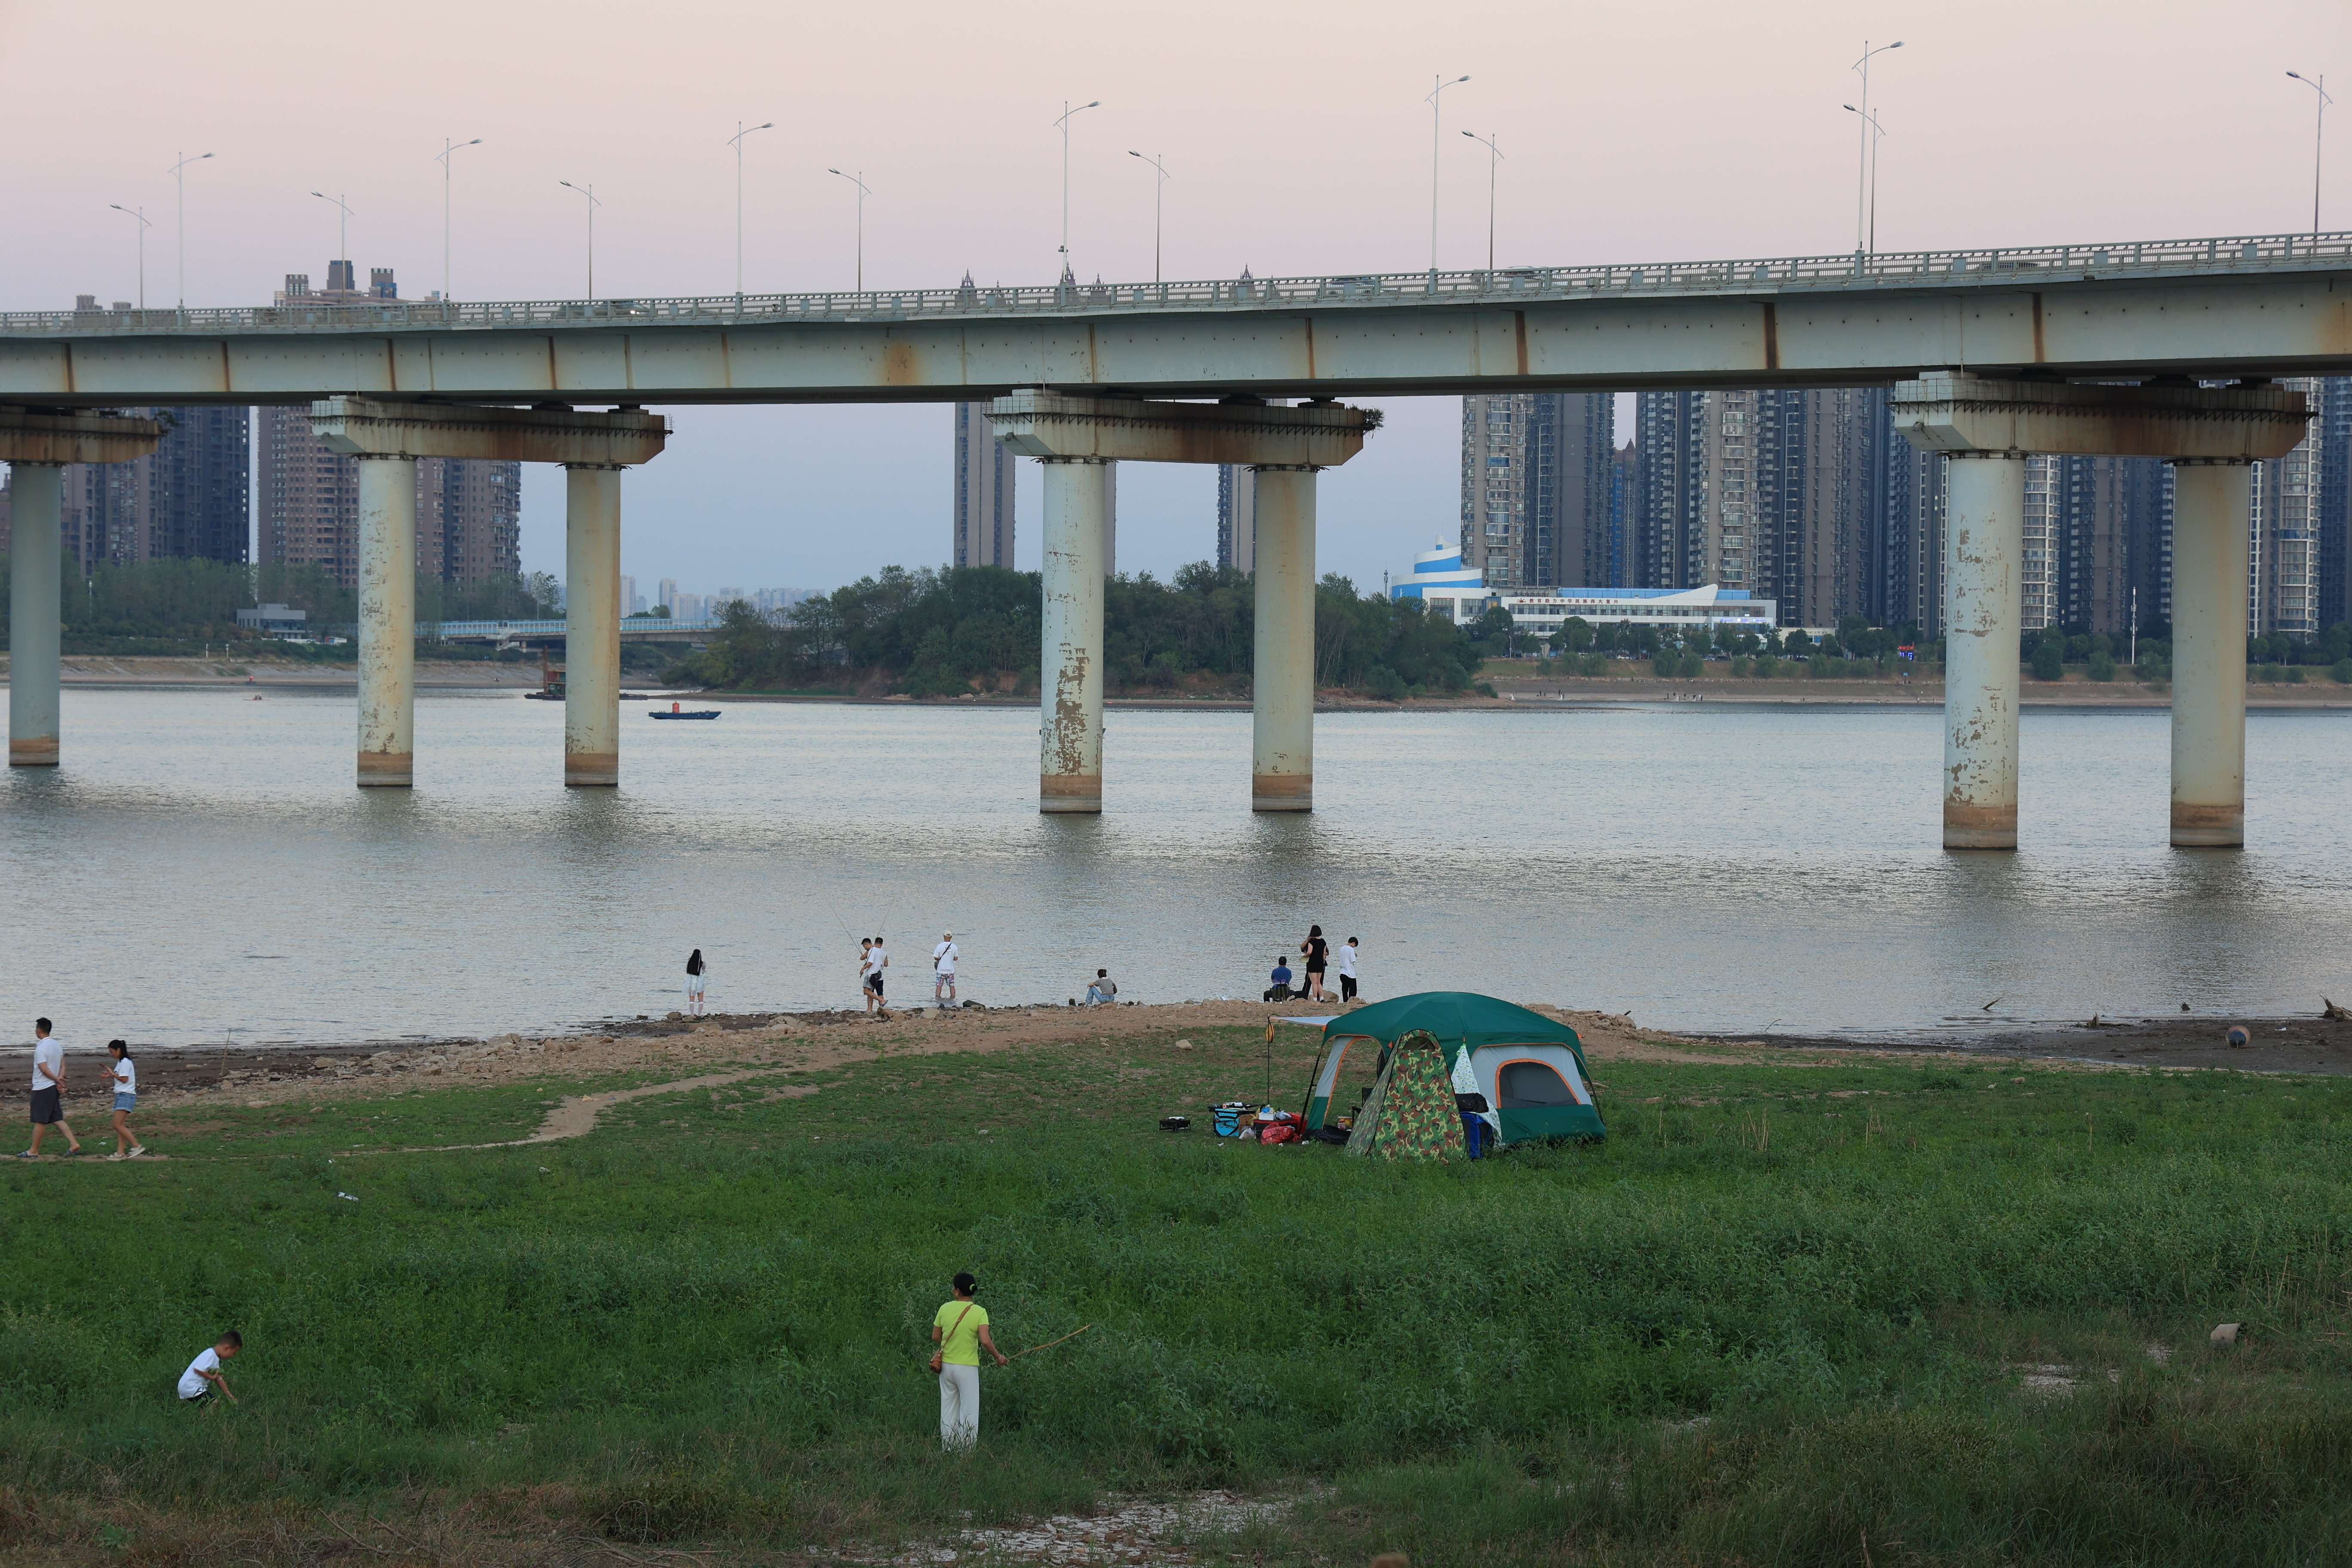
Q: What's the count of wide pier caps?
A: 4